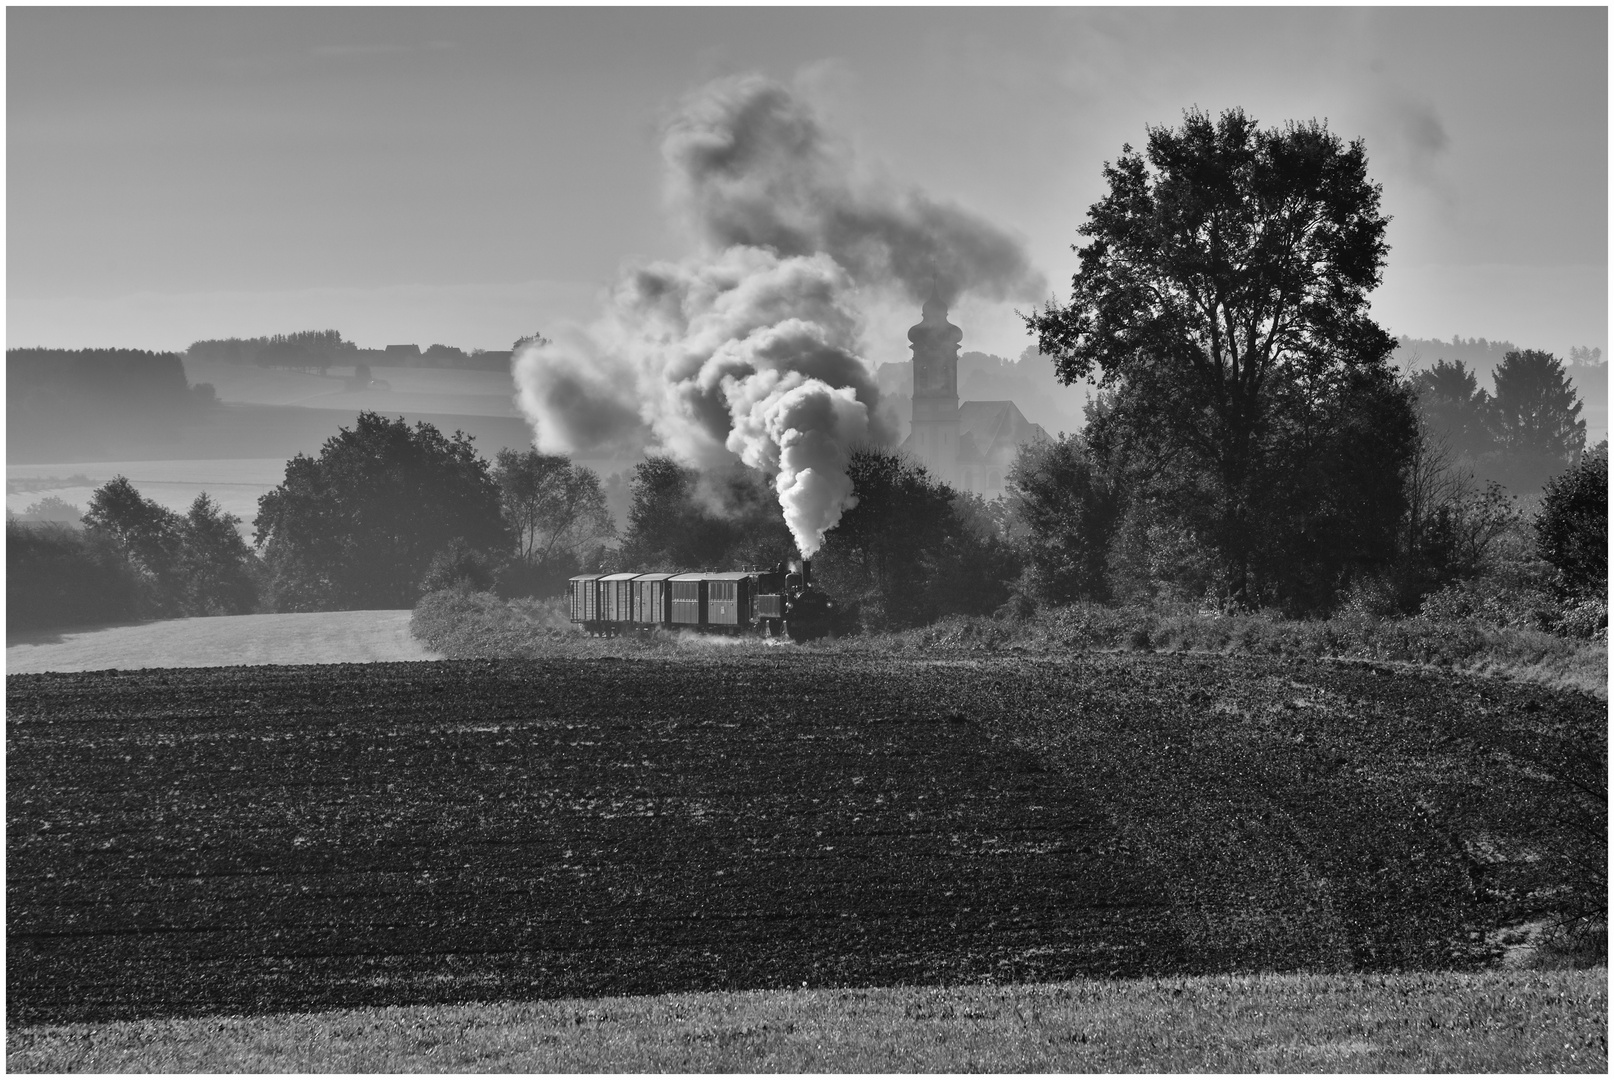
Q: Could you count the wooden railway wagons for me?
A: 5